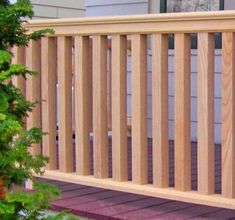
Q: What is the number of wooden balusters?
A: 12